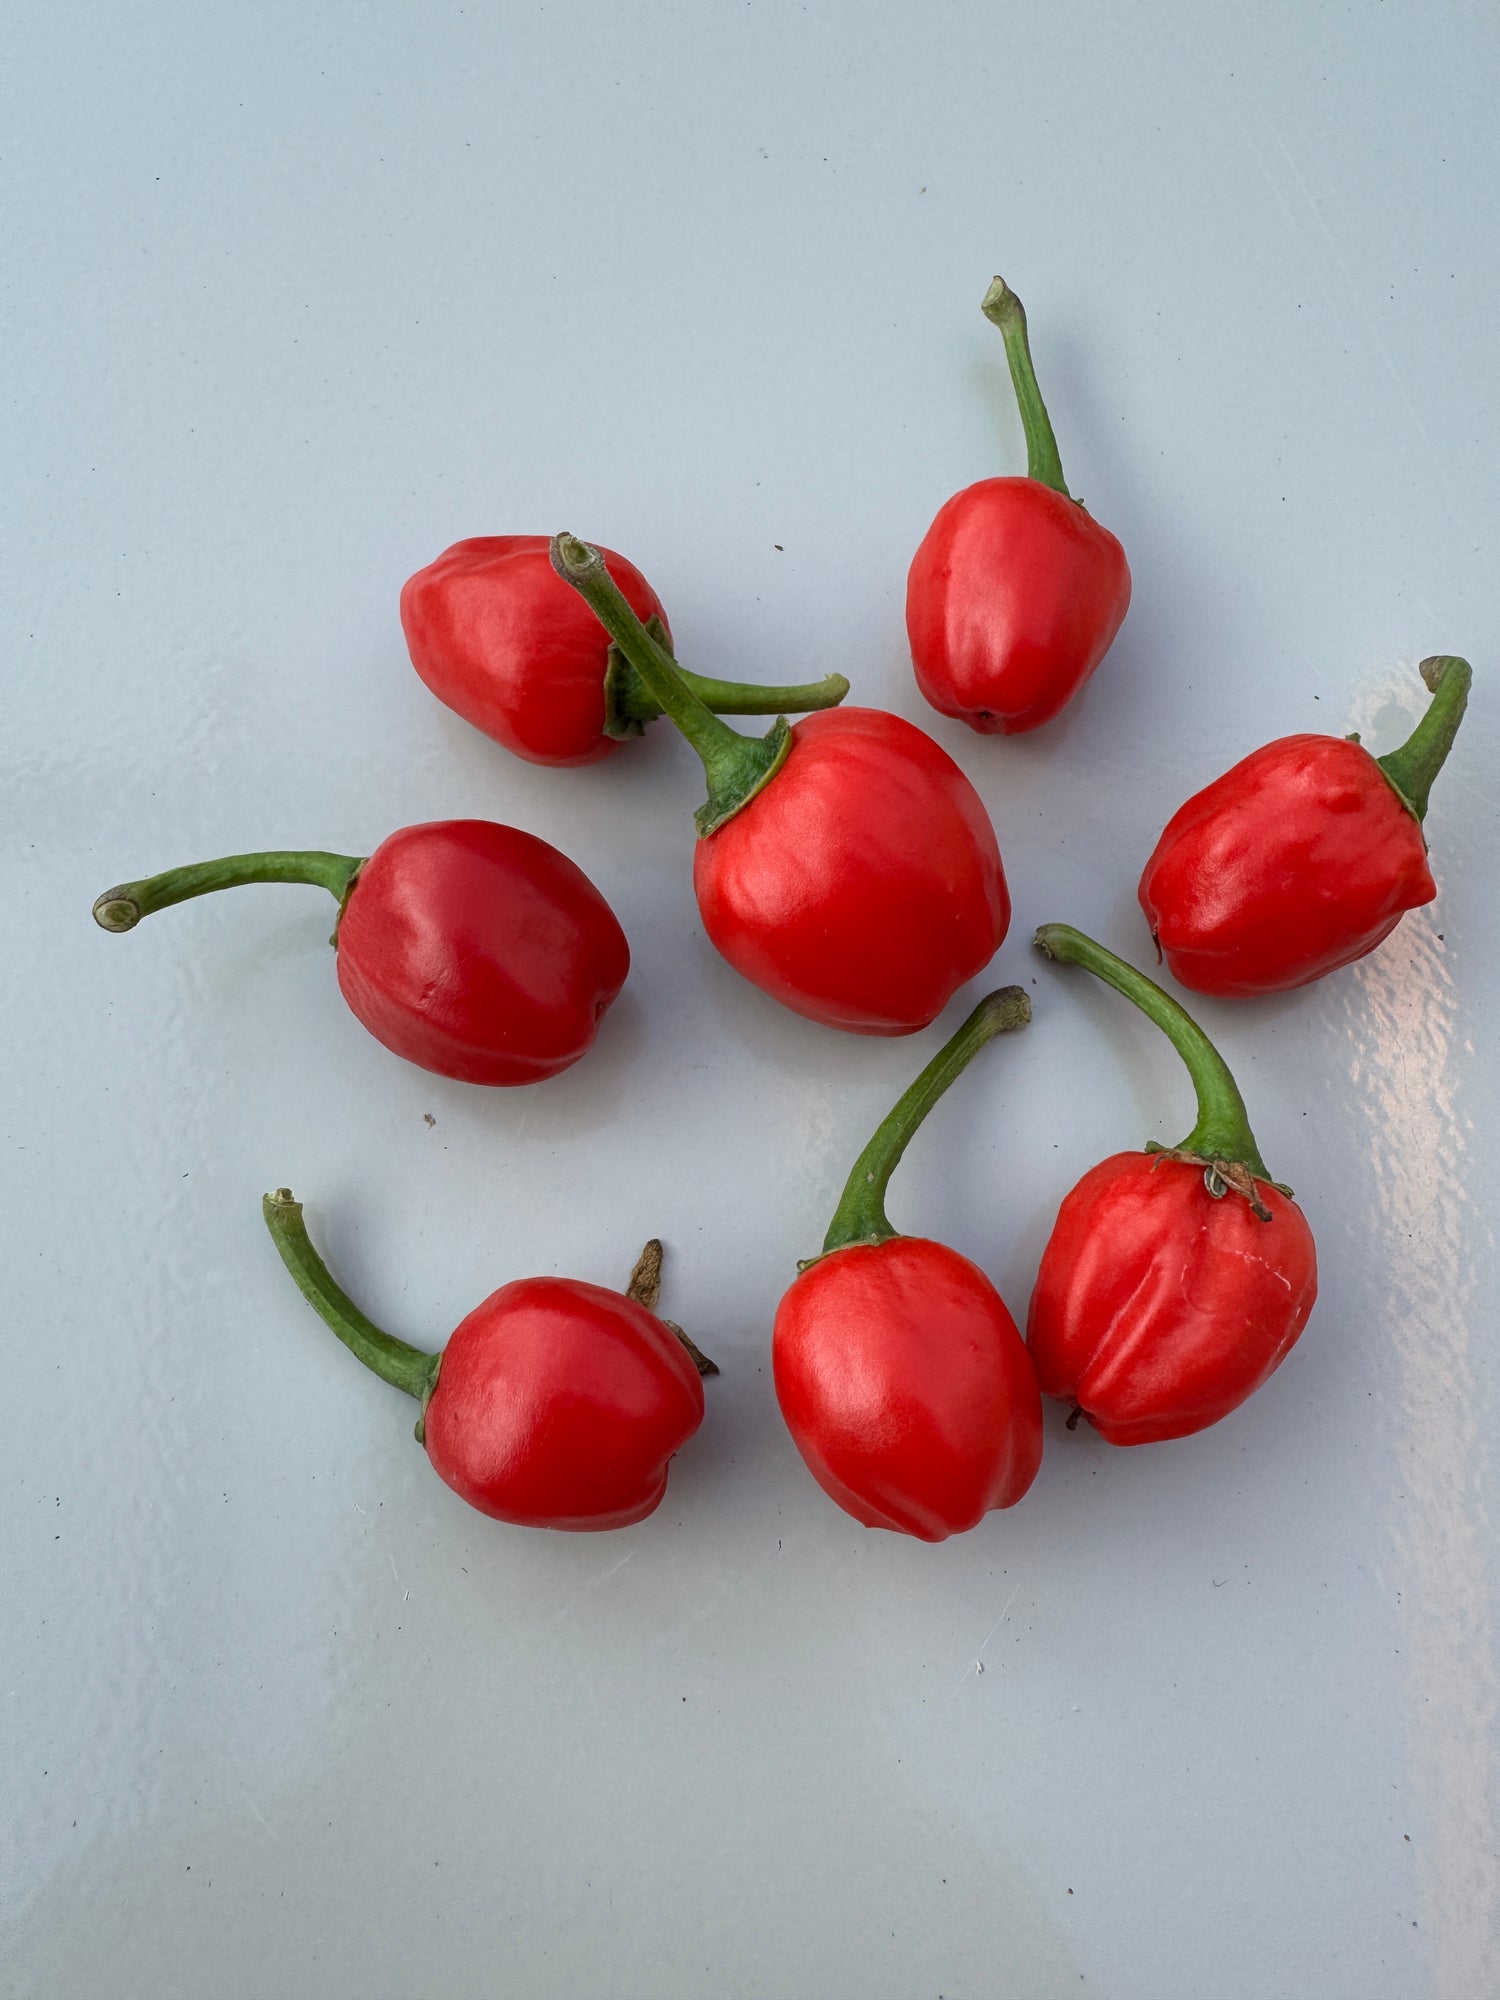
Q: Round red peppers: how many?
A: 8